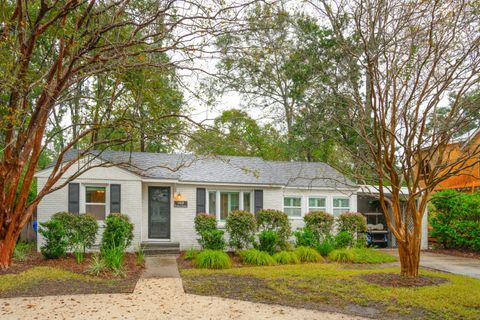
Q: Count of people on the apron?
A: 0